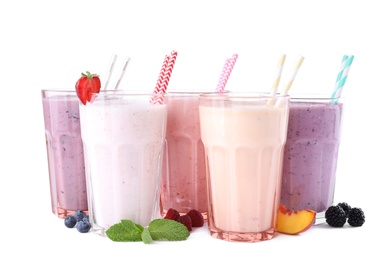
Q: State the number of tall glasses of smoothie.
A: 5